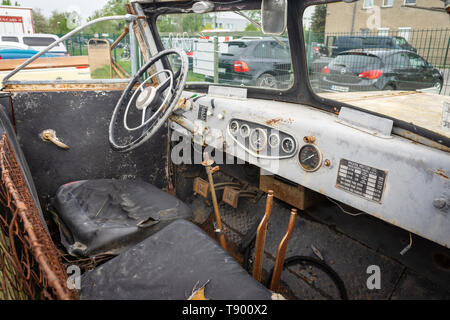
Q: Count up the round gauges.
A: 6